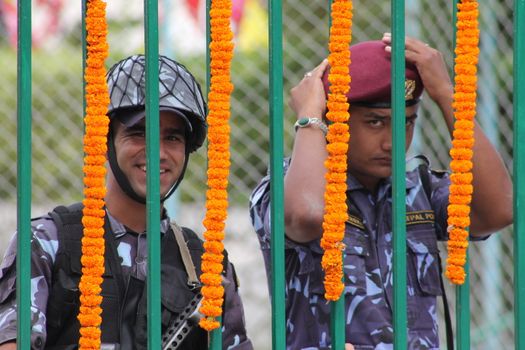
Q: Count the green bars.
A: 9